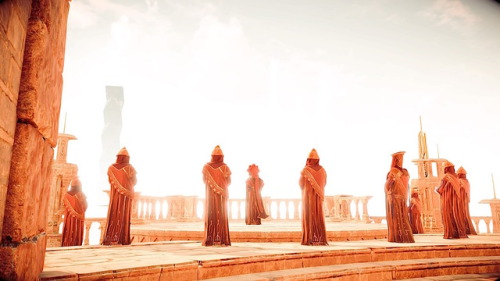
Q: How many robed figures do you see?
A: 9